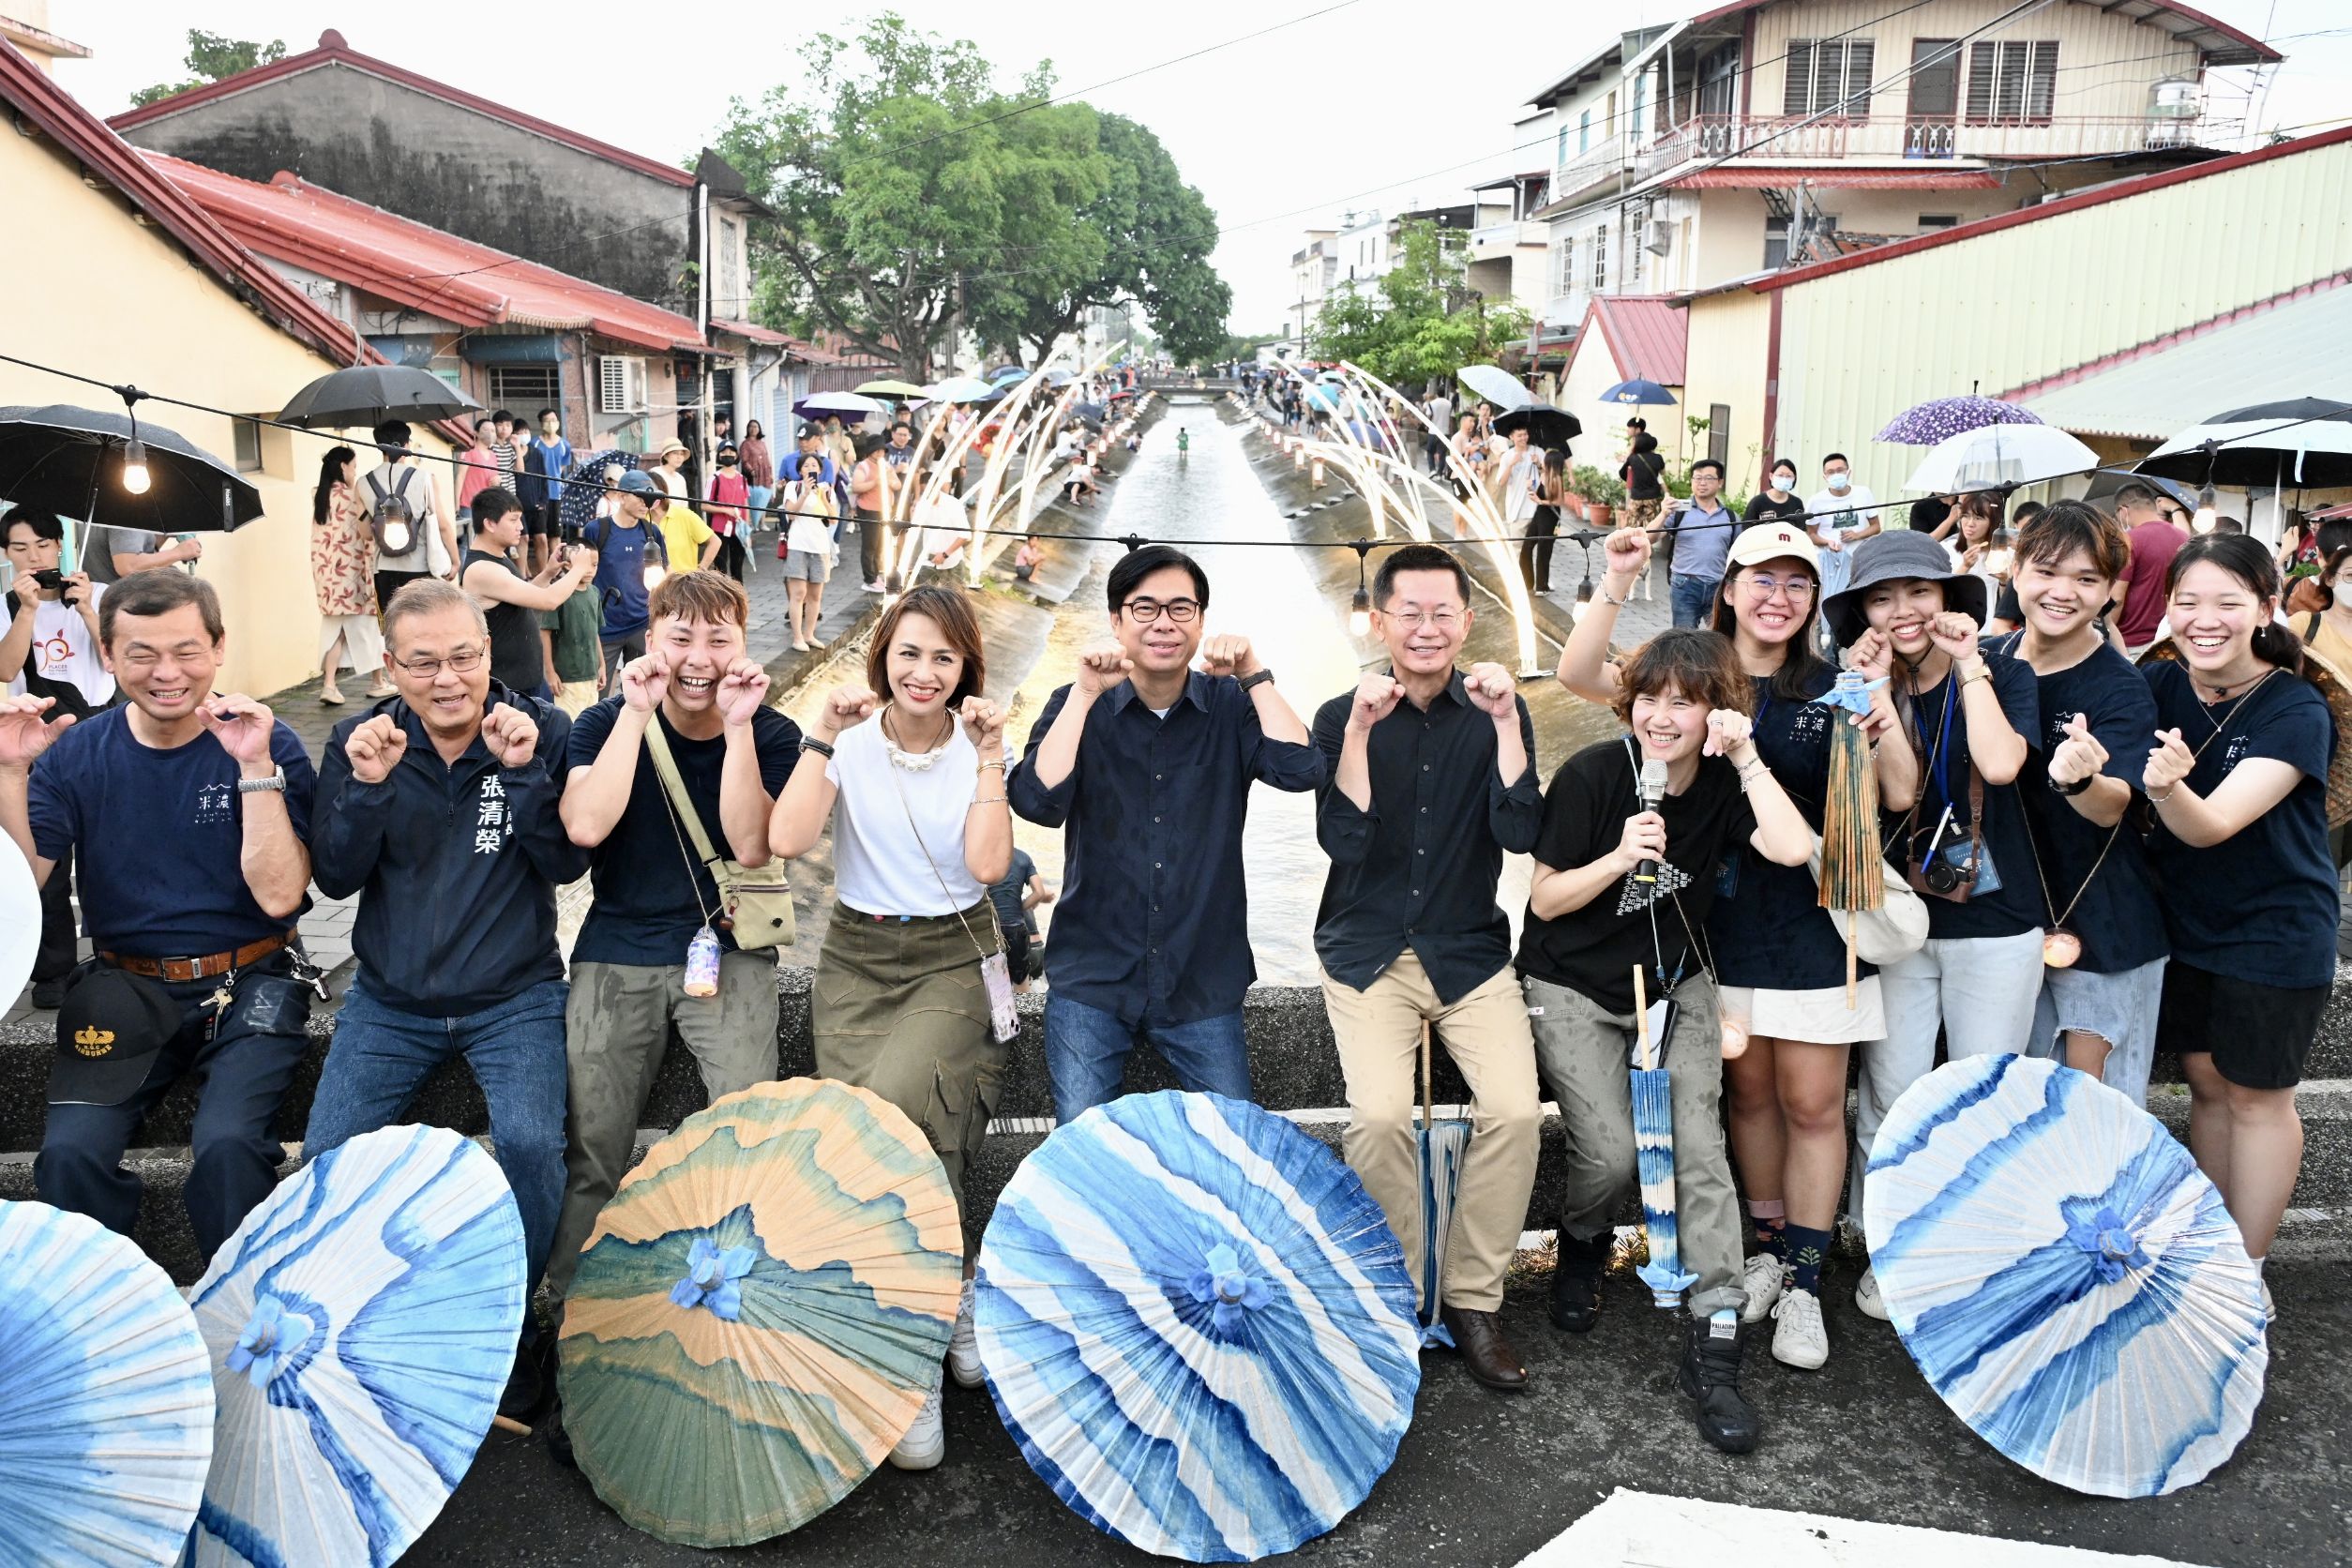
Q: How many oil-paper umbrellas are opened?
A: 5